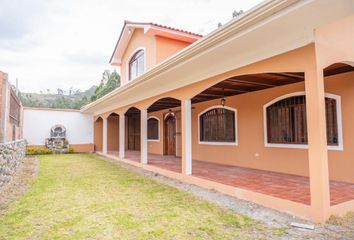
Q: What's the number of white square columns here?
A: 4